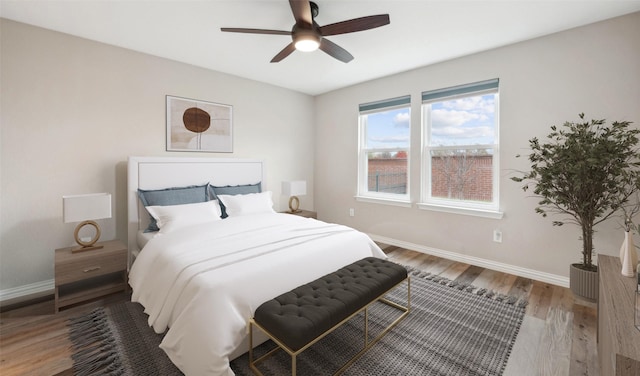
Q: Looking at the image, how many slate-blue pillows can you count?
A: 2